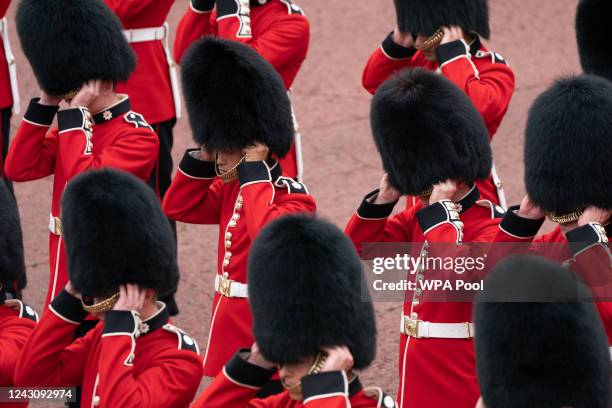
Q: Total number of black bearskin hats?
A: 10